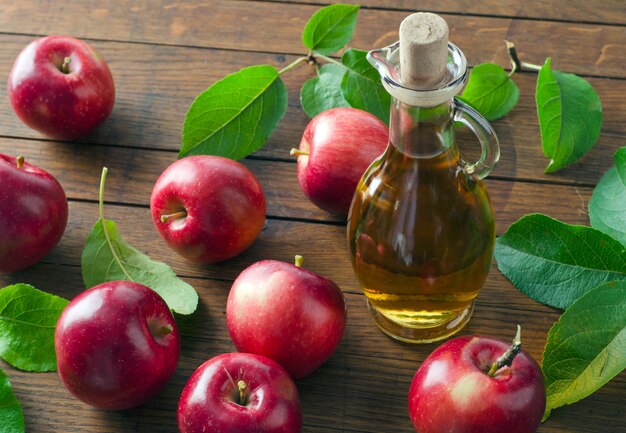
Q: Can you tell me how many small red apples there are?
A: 8